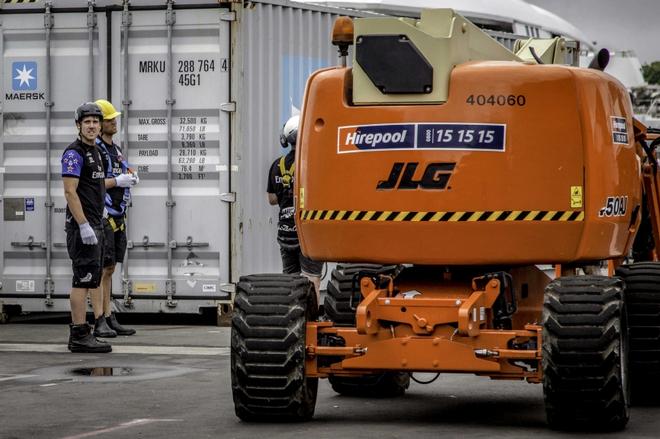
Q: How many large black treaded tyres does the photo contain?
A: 4